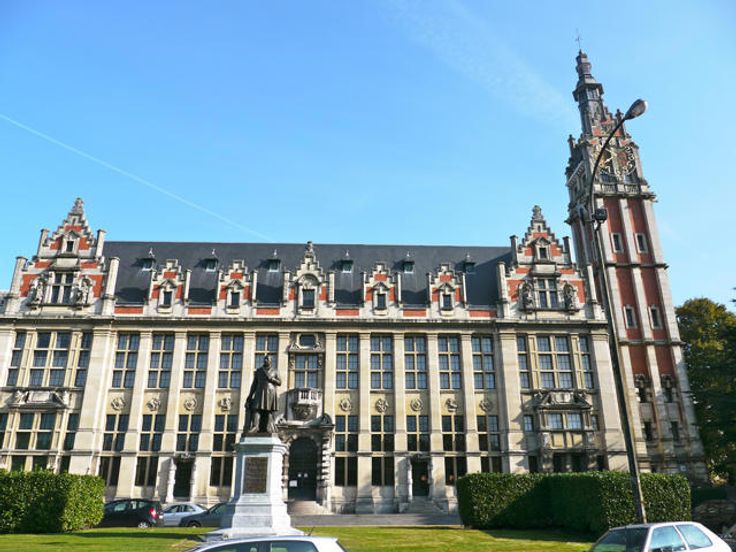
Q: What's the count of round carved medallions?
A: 9